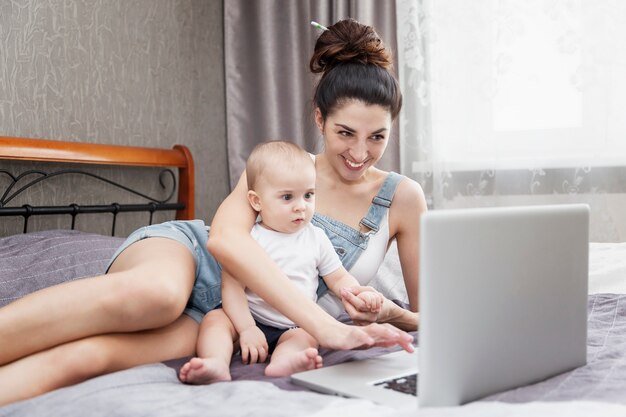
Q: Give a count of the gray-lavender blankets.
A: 1